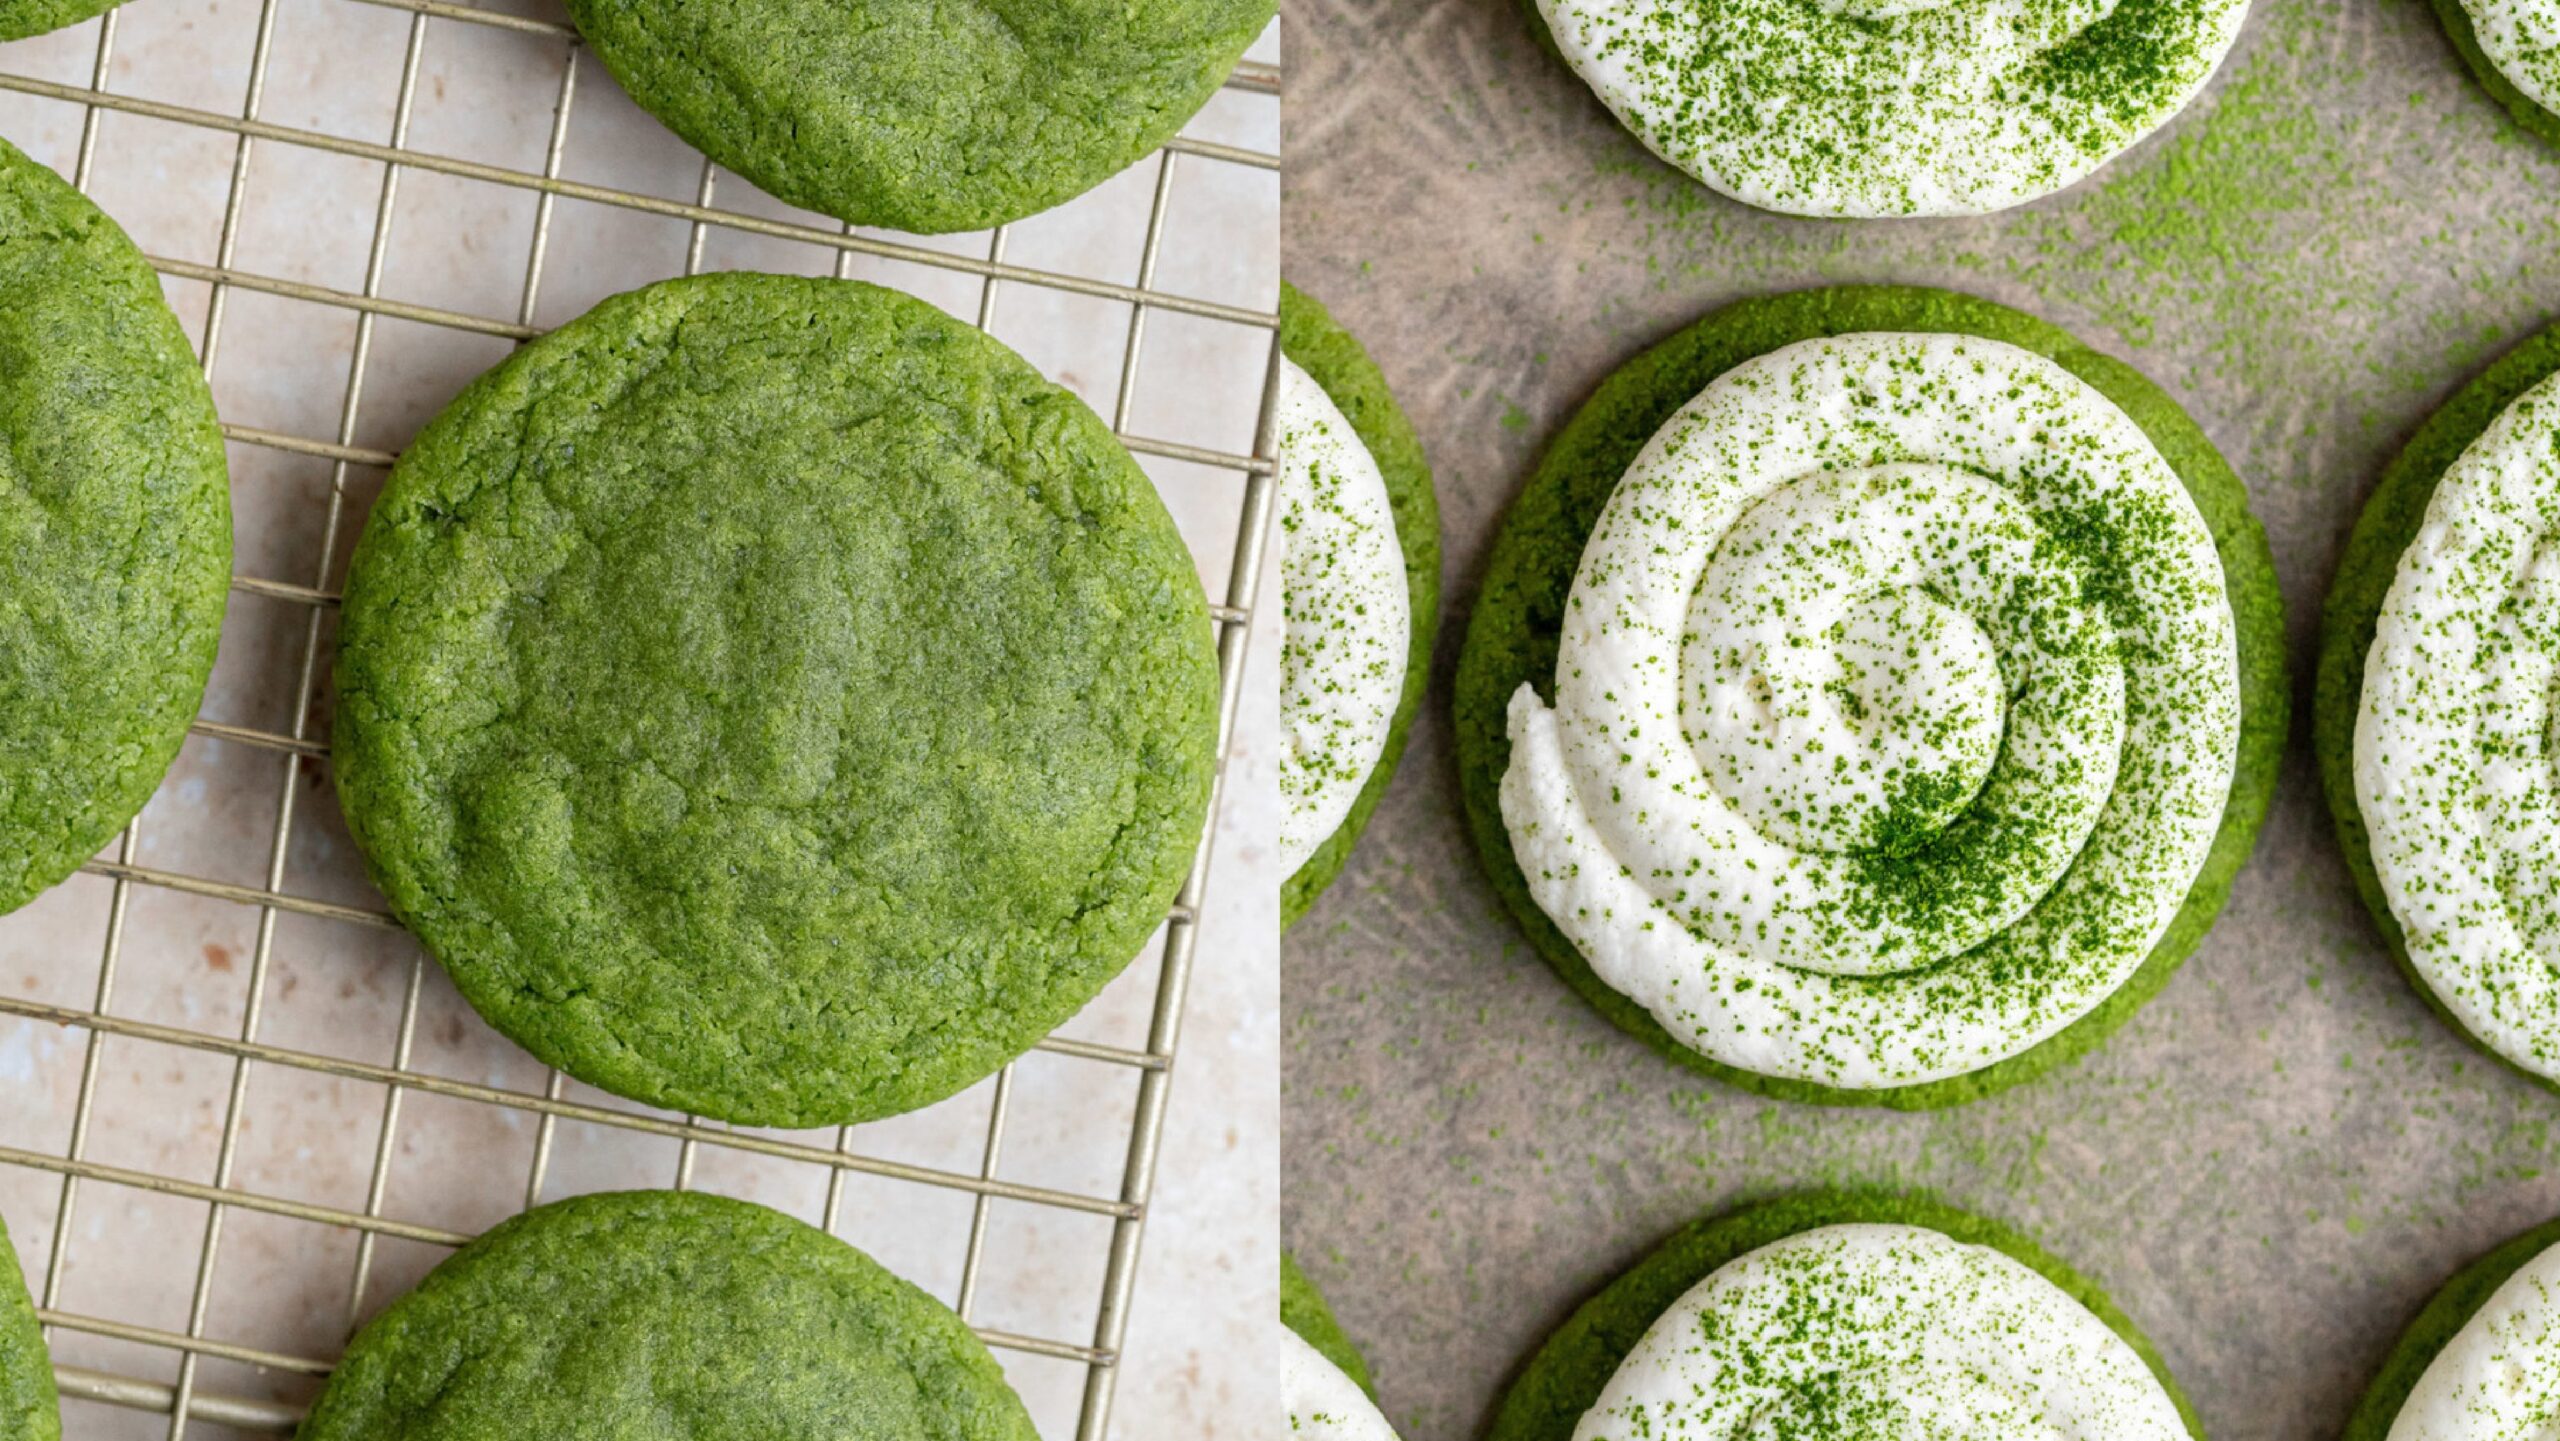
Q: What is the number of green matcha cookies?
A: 14